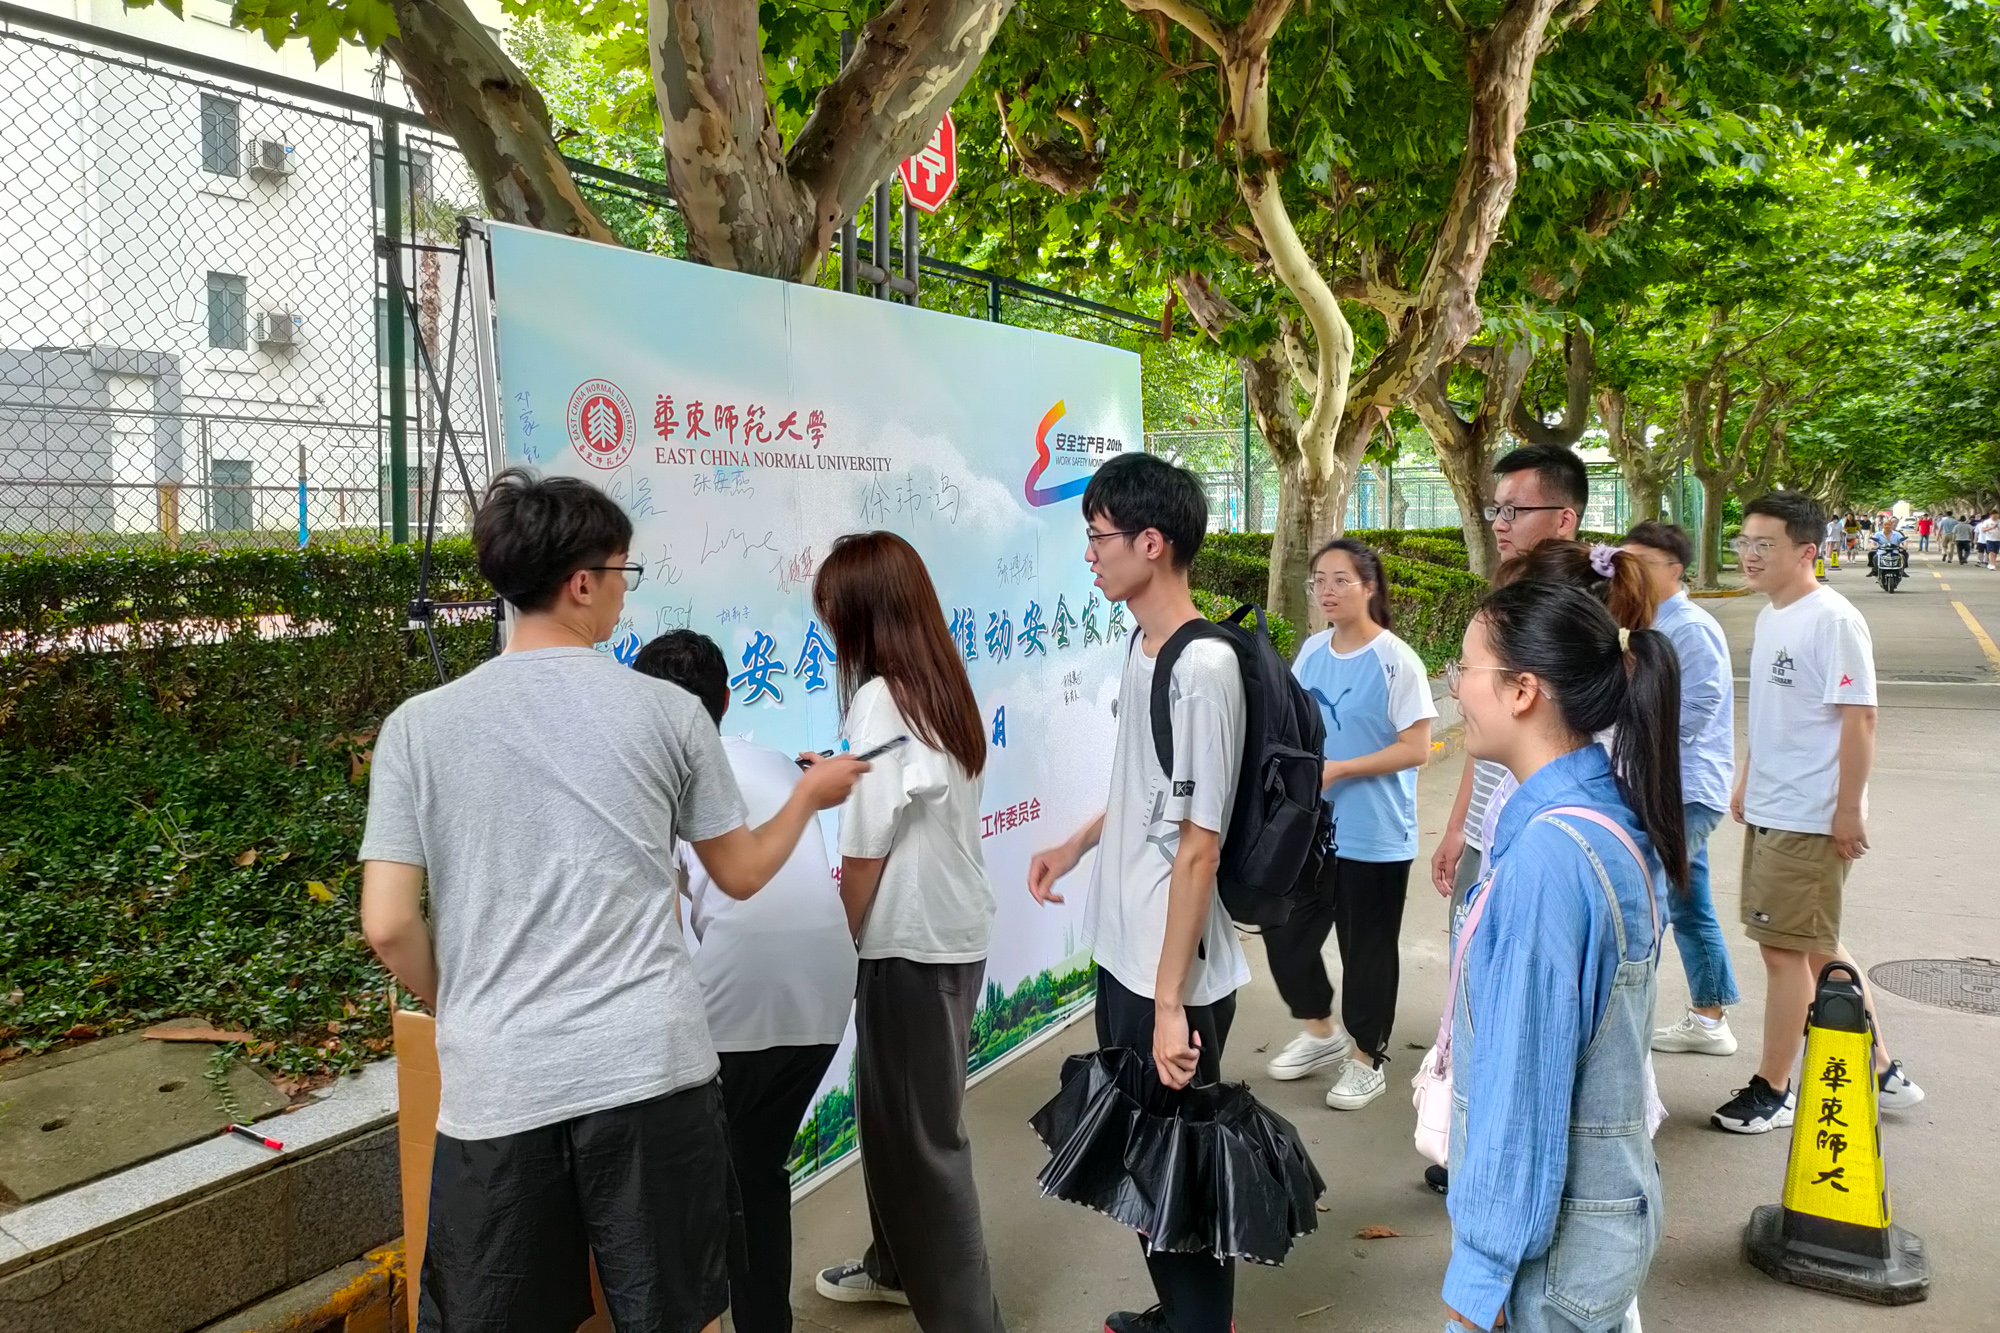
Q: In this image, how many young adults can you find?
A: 10